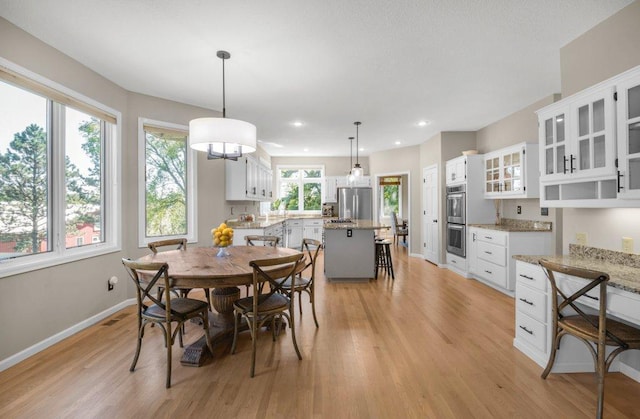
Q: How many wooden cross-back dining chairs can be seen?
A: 6